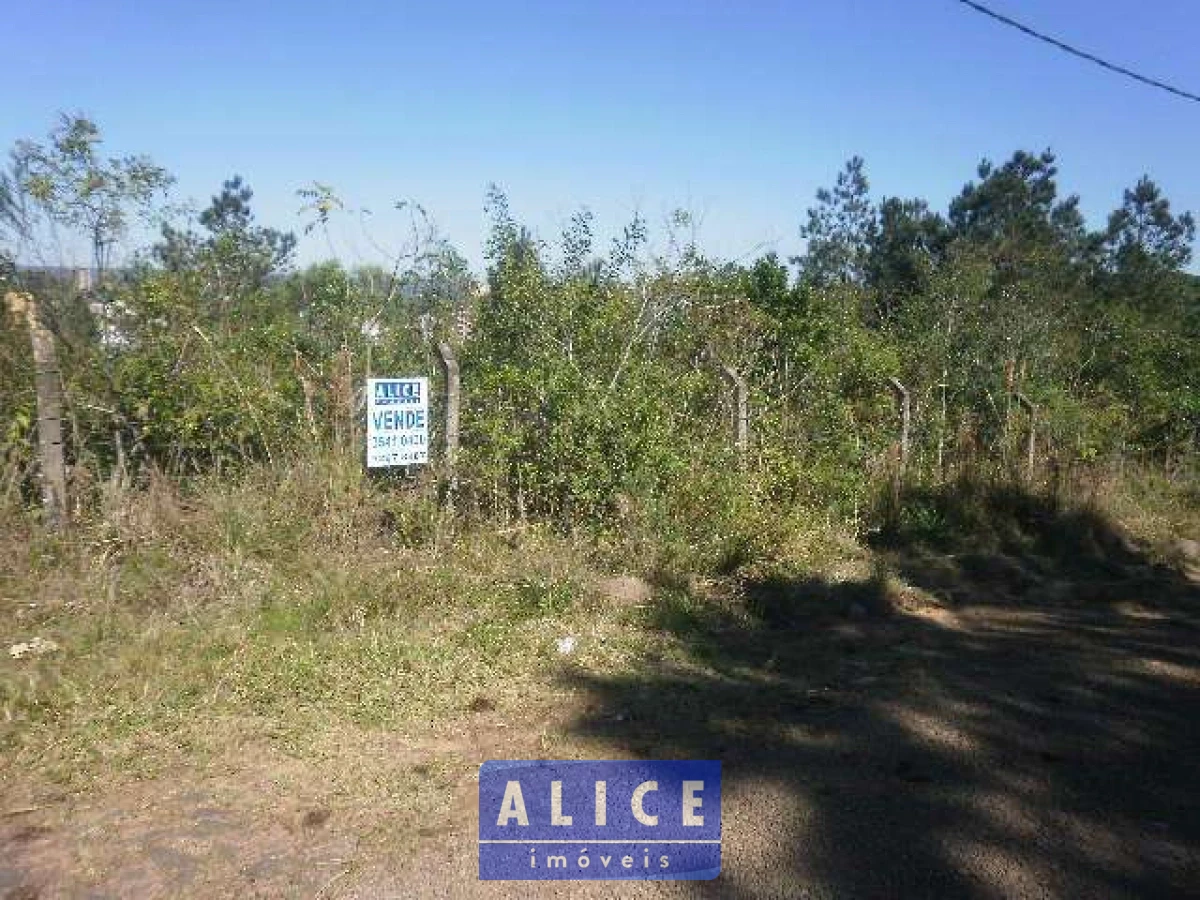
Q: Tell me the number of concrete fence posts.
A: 5